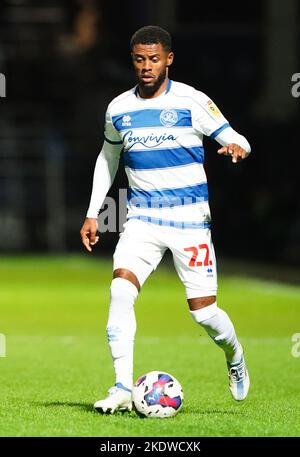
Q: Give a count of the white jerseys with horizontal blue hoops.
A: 1